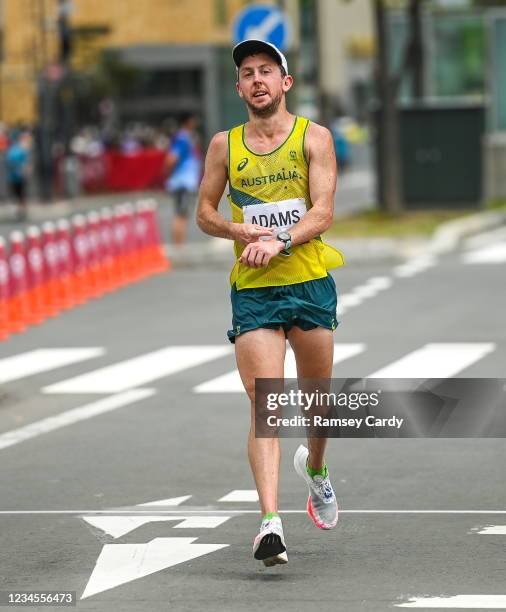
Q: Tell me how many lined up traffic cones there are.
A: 12